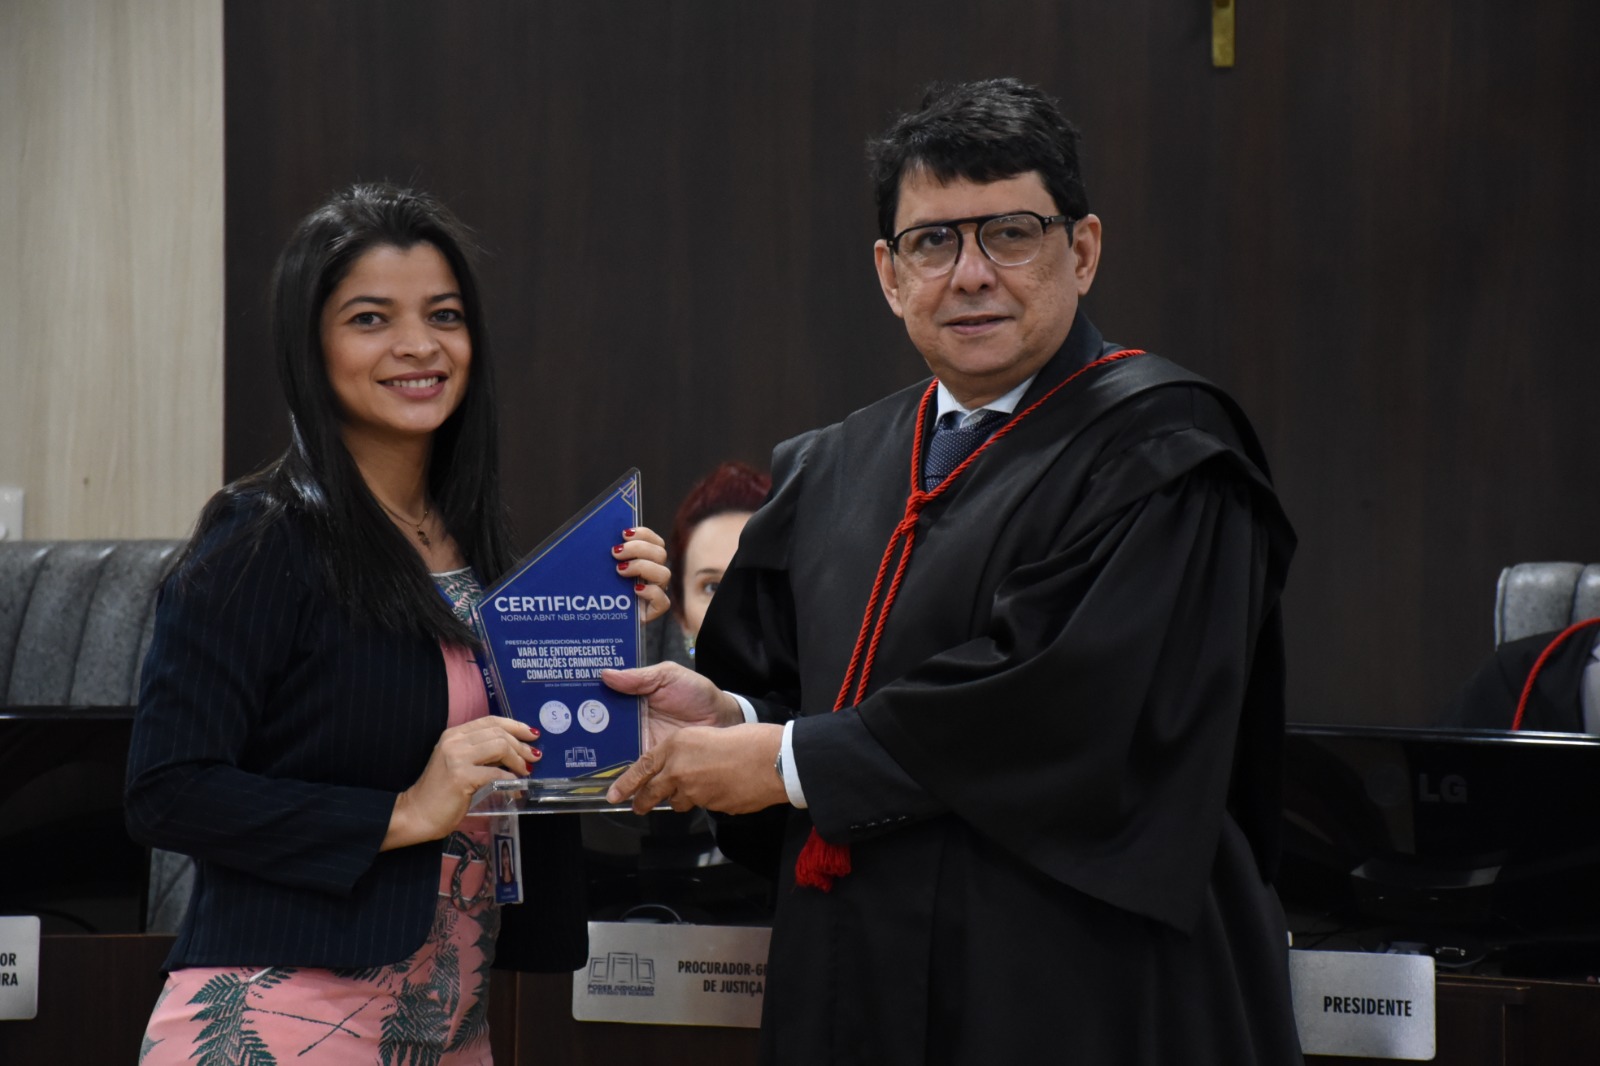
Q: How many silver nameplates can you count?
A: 3